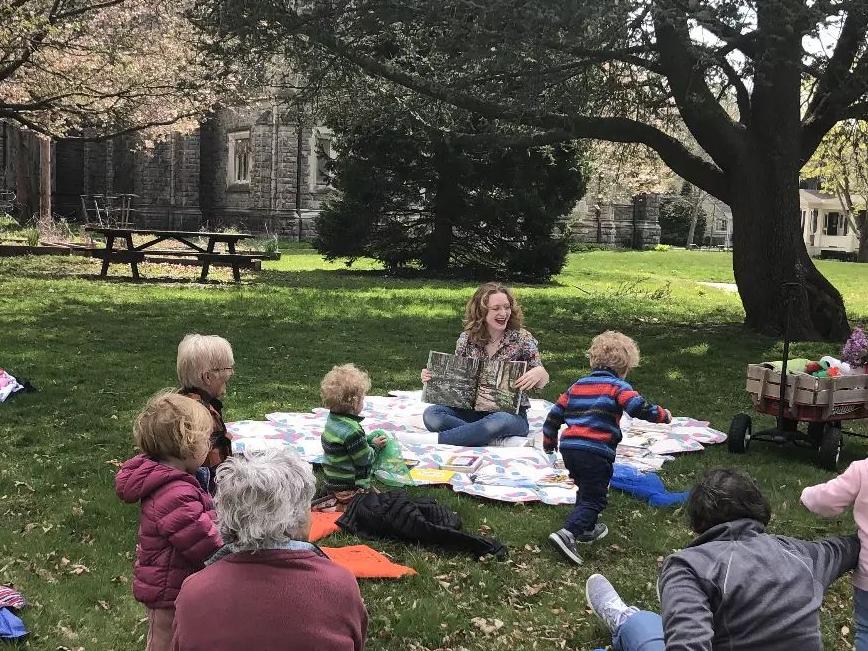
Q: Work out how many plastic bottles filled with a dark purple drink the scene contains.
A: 0